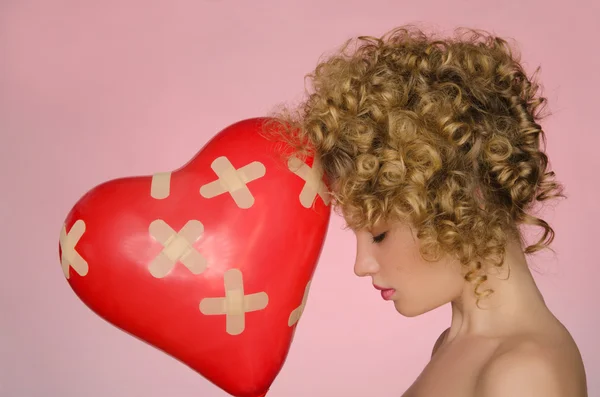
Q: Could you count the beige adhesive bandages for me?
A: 13